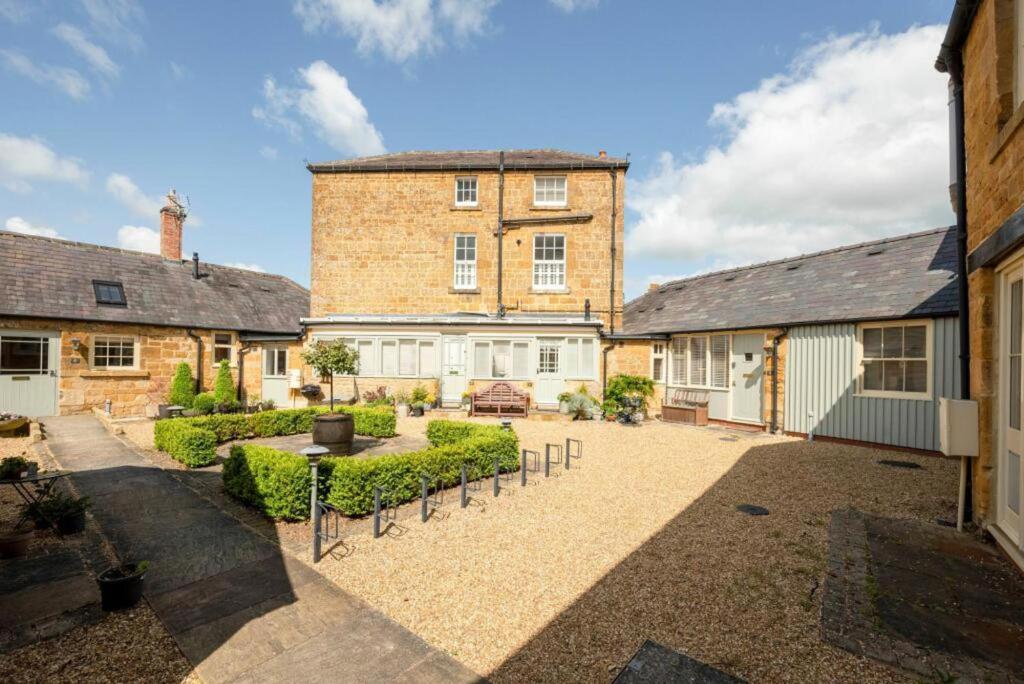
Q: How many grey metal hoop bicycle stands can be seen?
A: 8